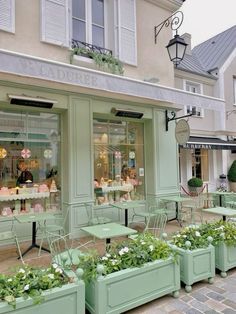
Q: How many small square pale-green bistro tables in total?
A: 6